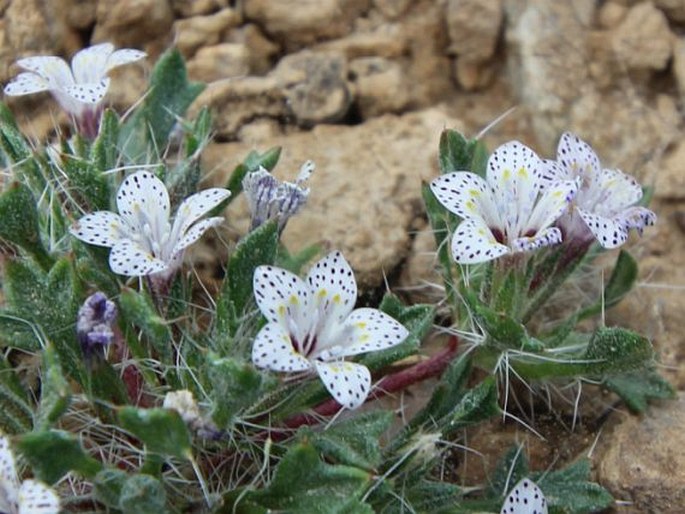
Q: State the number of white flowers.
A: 7